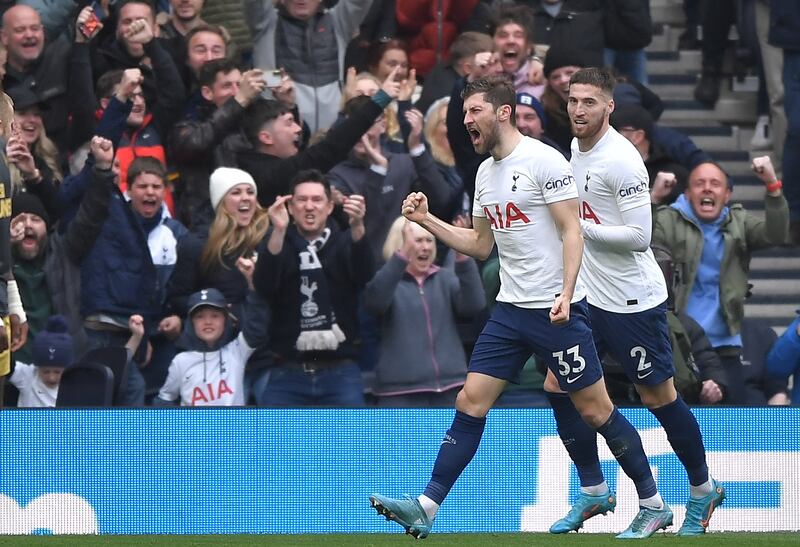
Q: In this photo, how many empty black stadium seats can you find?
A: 2